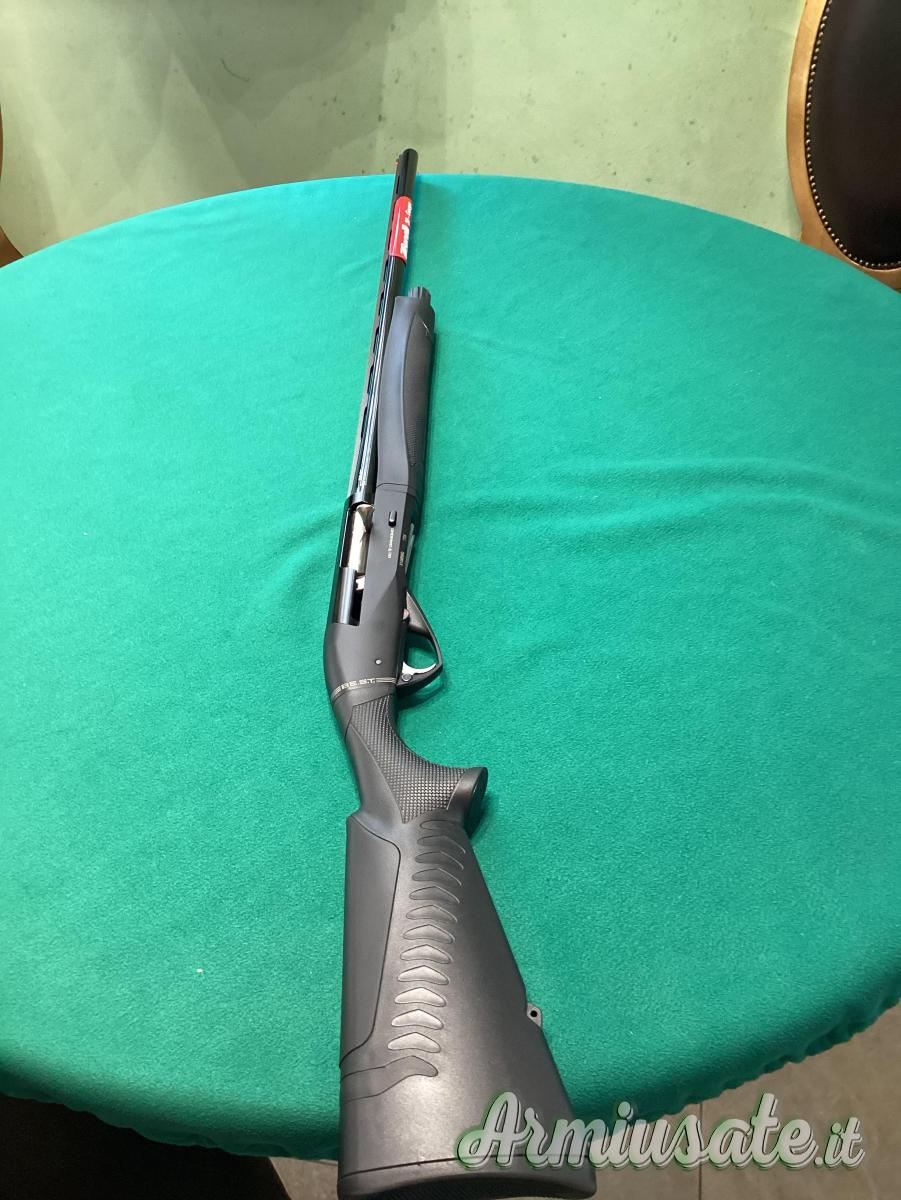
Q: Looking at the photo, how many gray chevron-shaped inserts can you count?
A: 12